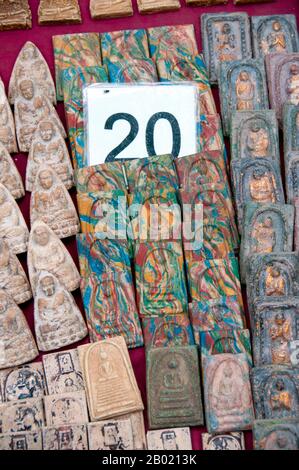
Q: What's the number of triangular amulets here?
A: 11